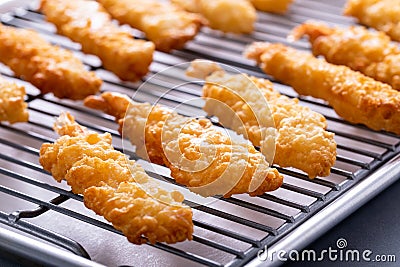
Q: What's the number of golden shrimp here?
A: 12